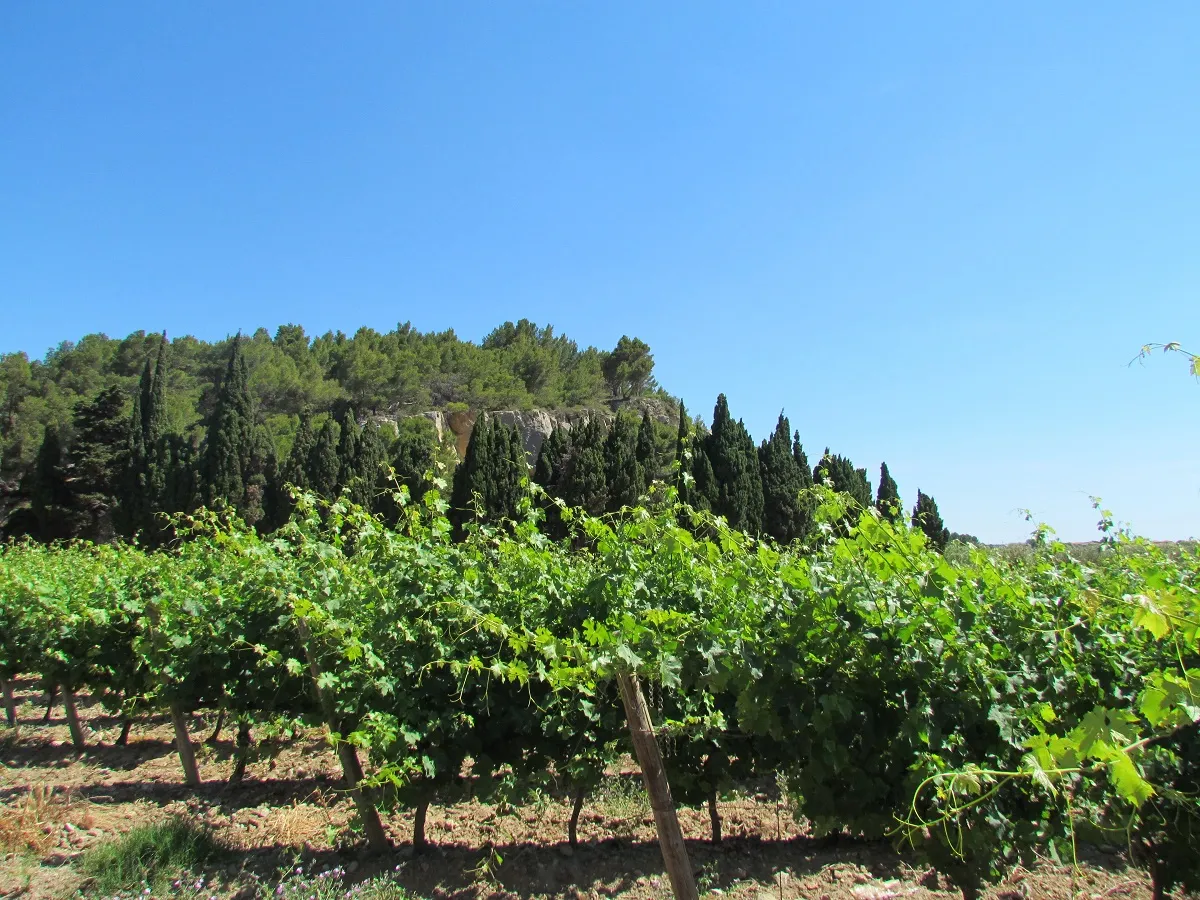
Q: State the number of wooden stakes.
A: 5